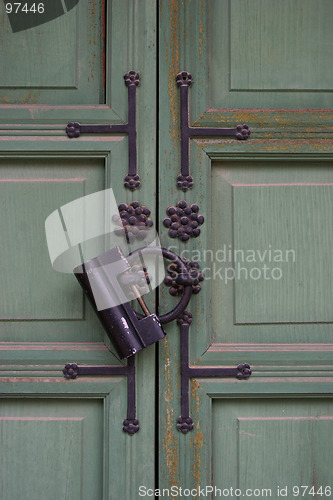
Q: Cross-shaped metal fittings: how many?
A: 4